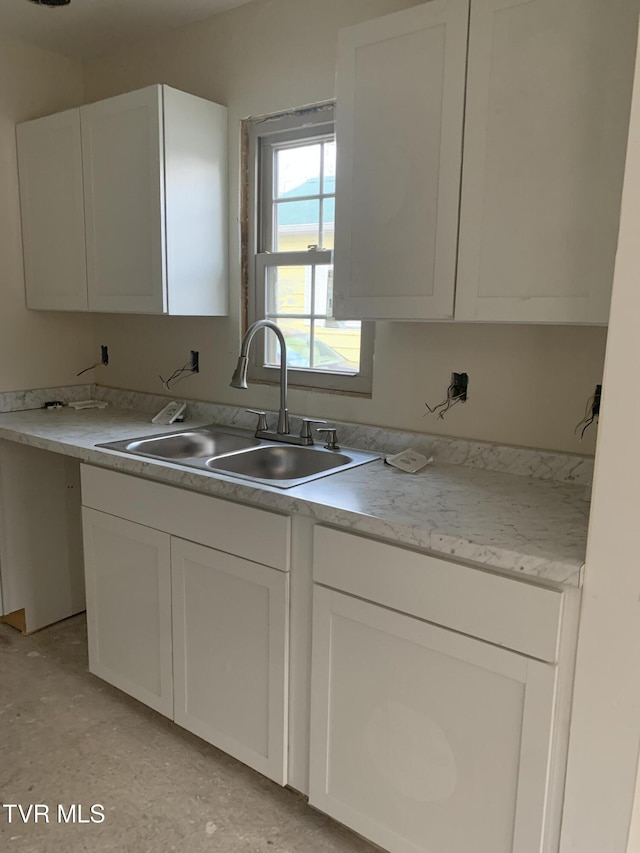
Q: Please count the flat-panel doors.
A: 7